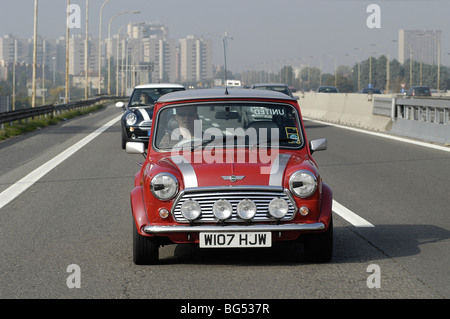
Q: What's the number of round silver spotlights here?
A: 4